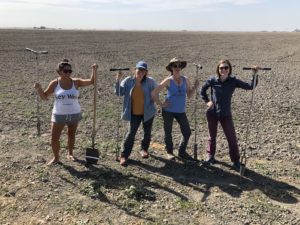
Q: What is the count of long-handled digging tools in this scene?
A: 5